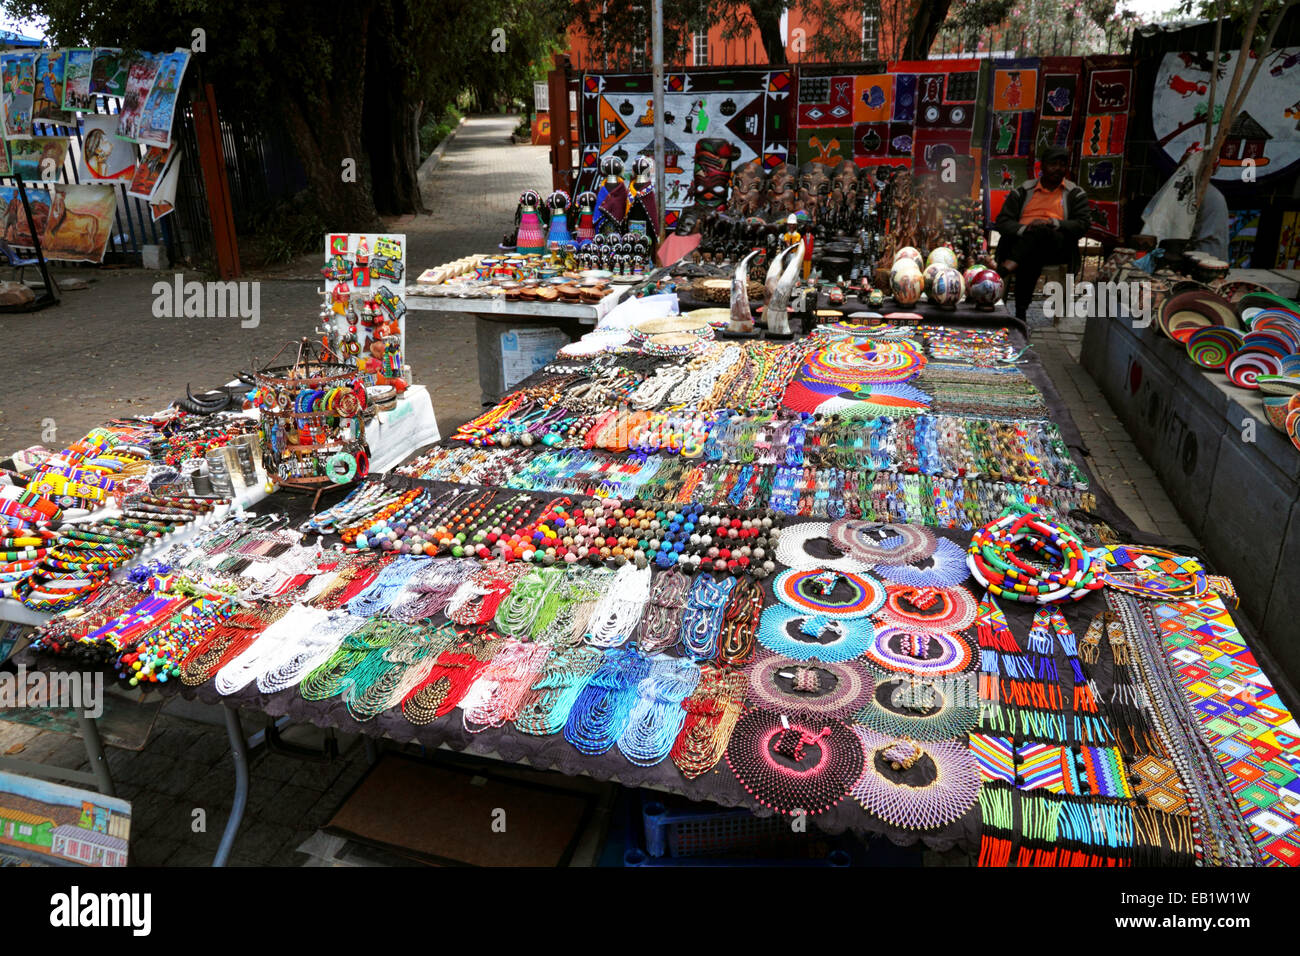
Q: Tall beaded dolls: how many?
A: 5